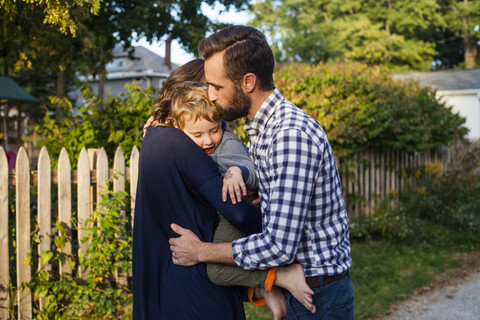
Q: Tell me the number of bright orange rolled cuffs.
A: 2